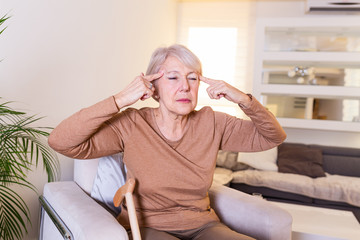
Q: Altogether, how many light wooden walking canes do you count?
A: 1